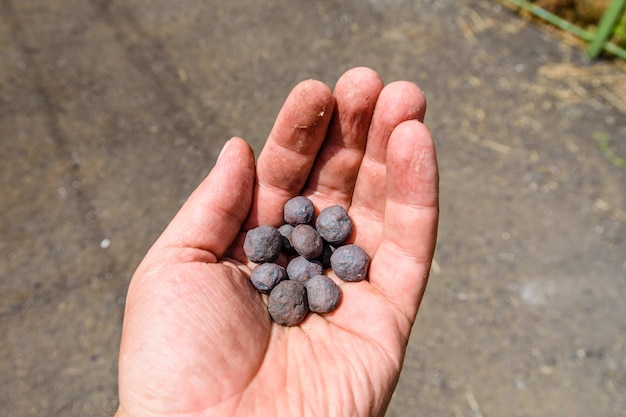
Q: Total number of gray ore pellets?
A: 11